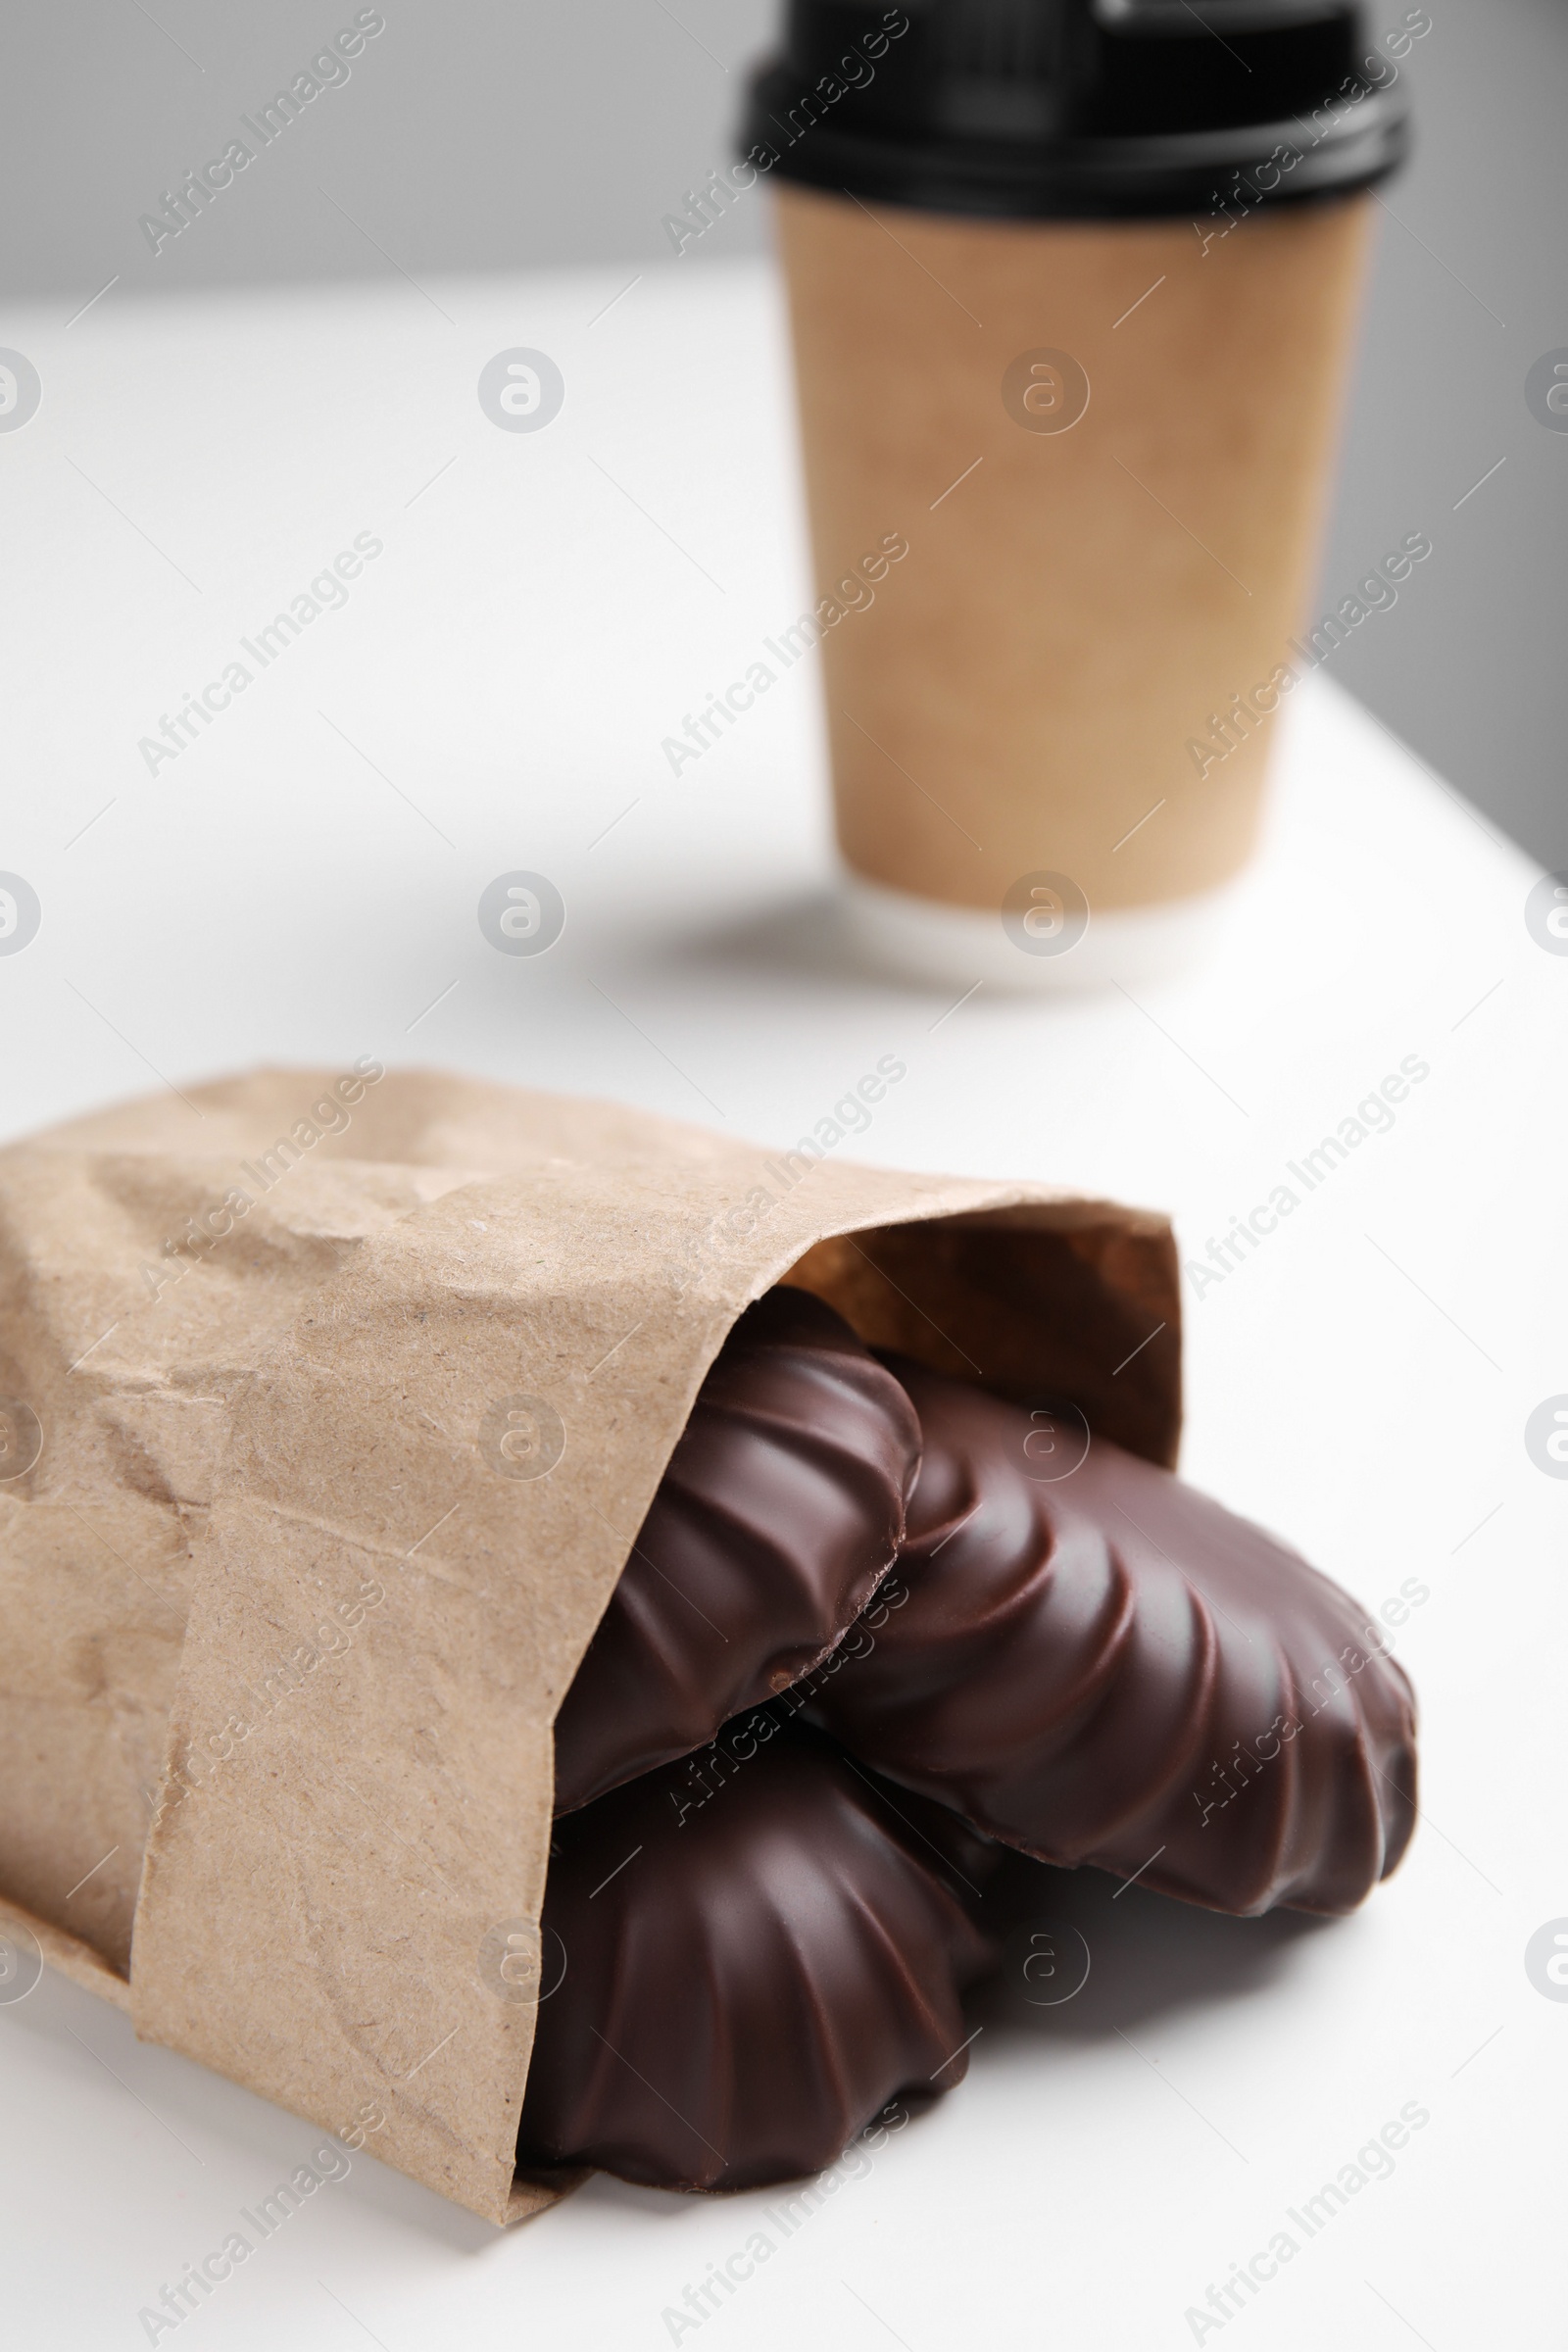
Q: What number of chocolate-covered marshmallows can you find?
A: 3